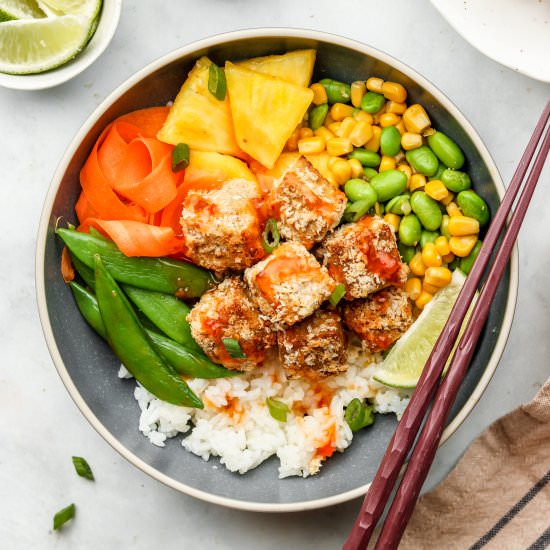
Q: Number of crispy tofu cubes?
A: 7